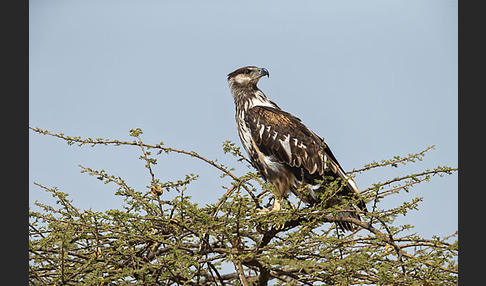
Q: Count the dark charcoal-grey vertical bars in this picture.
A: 2